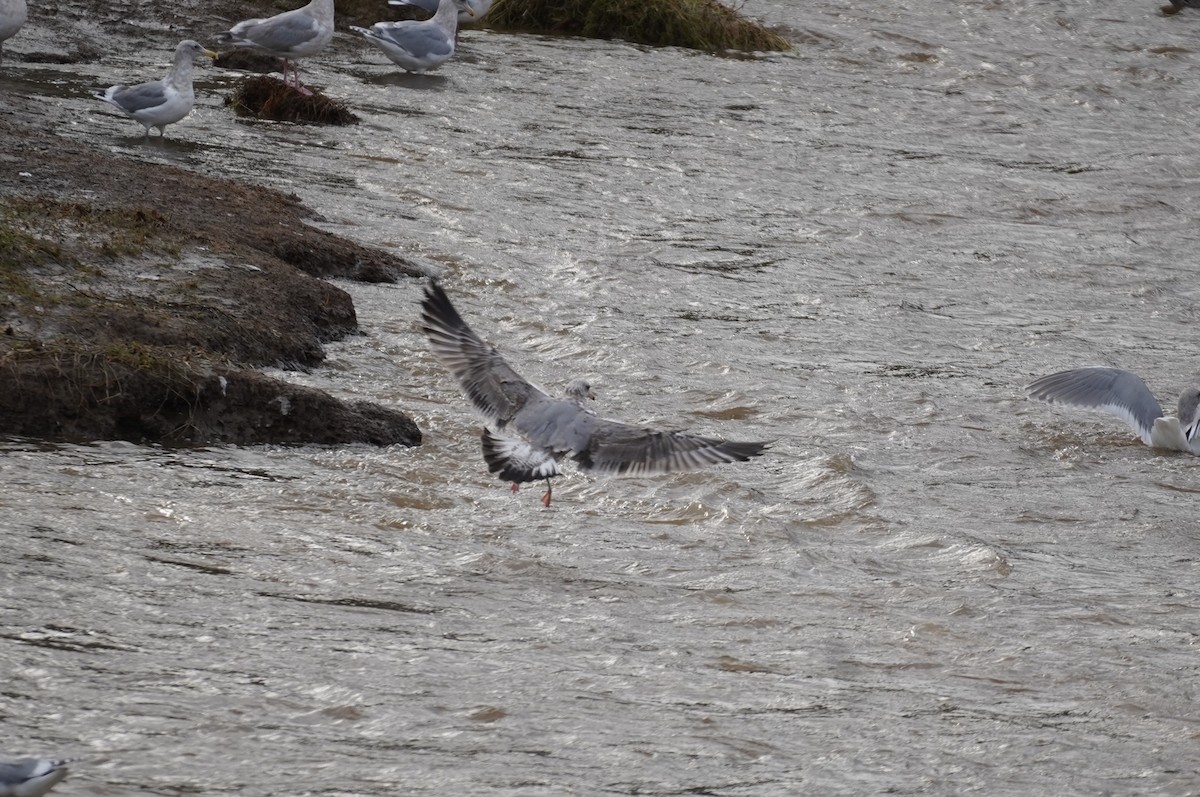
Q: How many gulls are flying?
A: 1